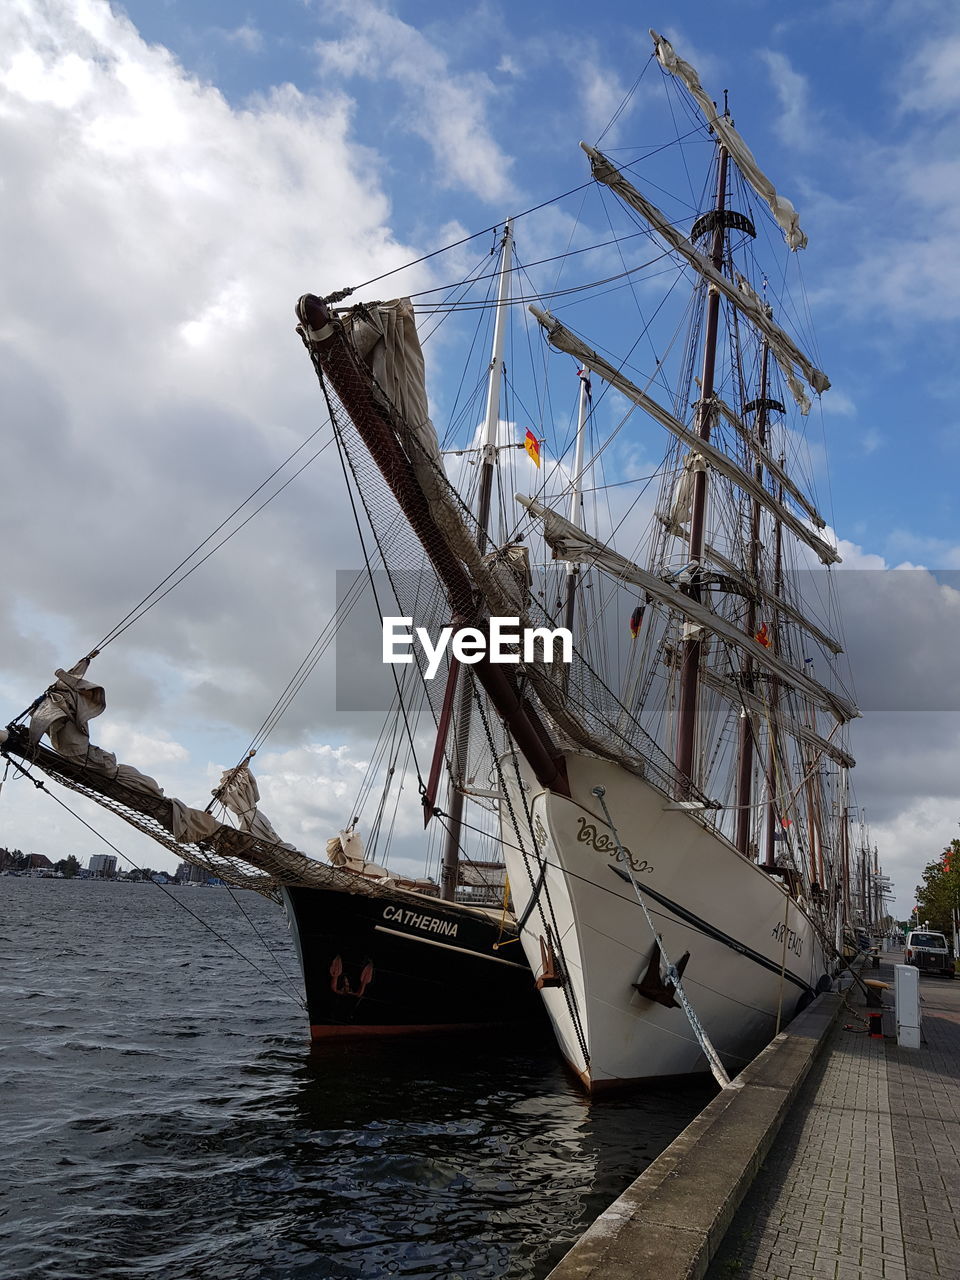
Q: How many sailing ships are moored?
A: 2